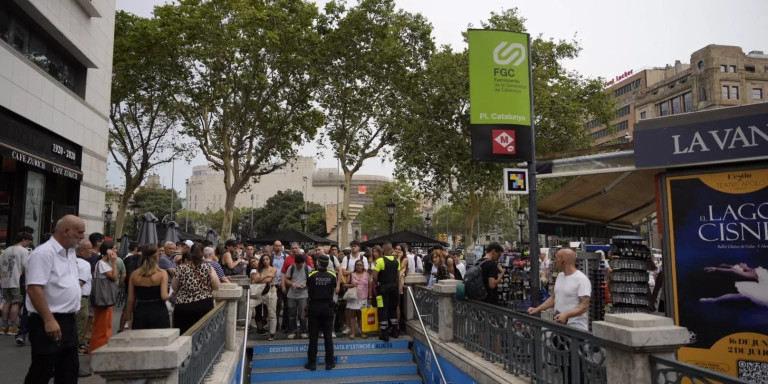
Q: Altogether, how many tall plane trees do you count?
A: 4